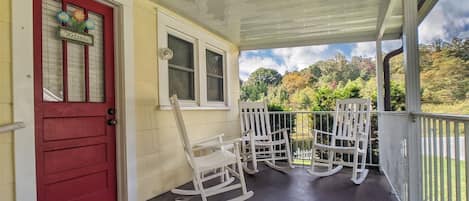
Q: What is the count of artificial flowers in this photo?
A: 3